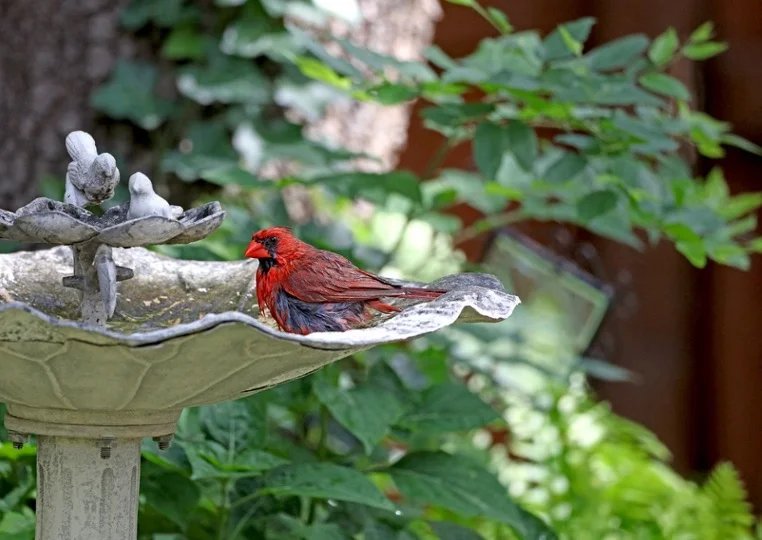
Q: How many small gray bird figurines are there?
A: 2